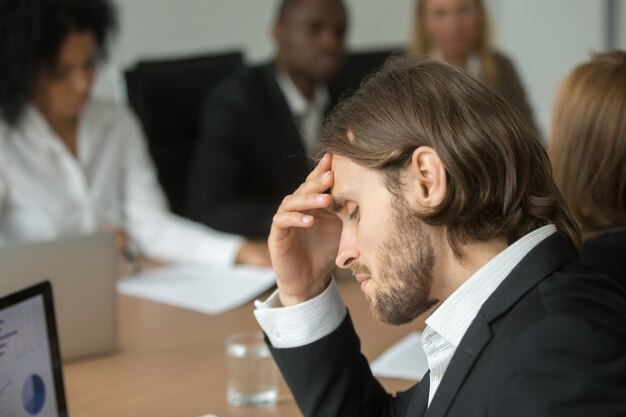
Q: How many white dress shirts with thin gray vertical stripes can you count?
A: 1